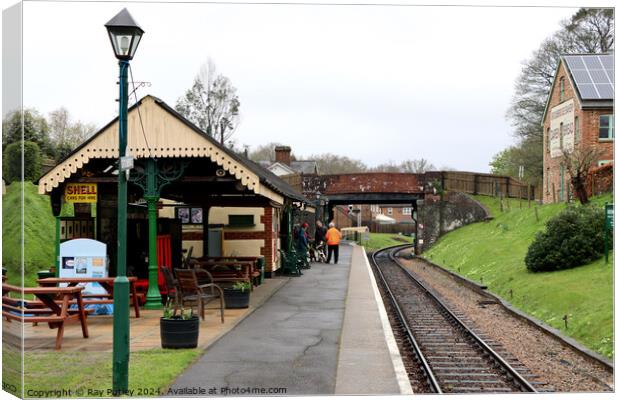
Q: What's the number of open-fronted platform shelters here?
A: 1